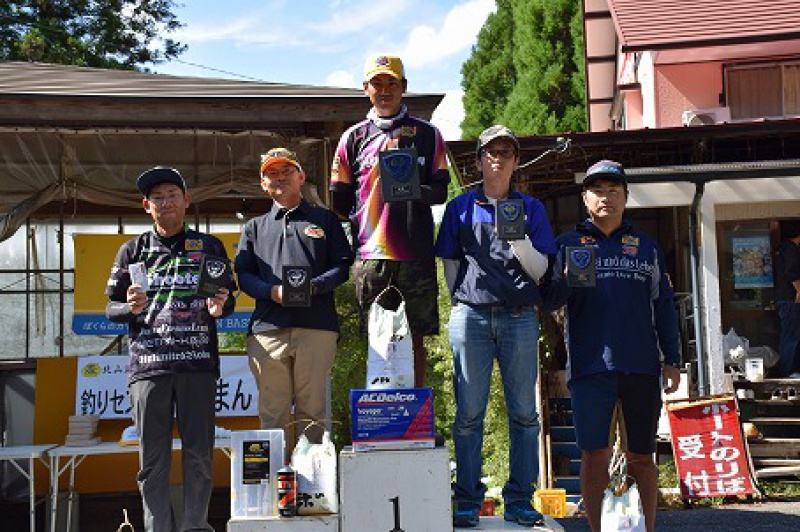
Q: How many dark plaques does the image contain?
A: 5